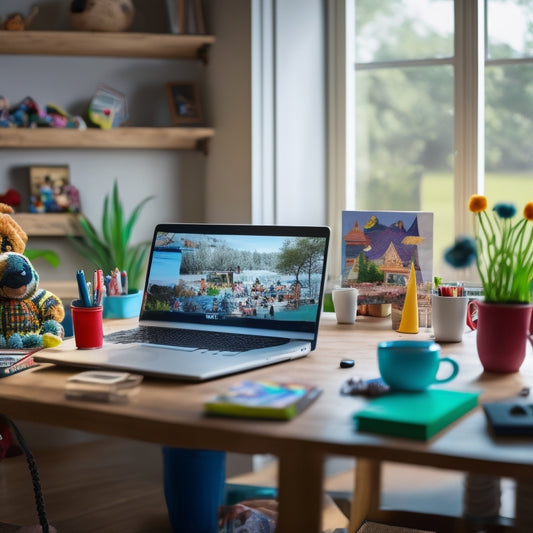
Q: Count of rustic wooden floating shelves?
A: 3